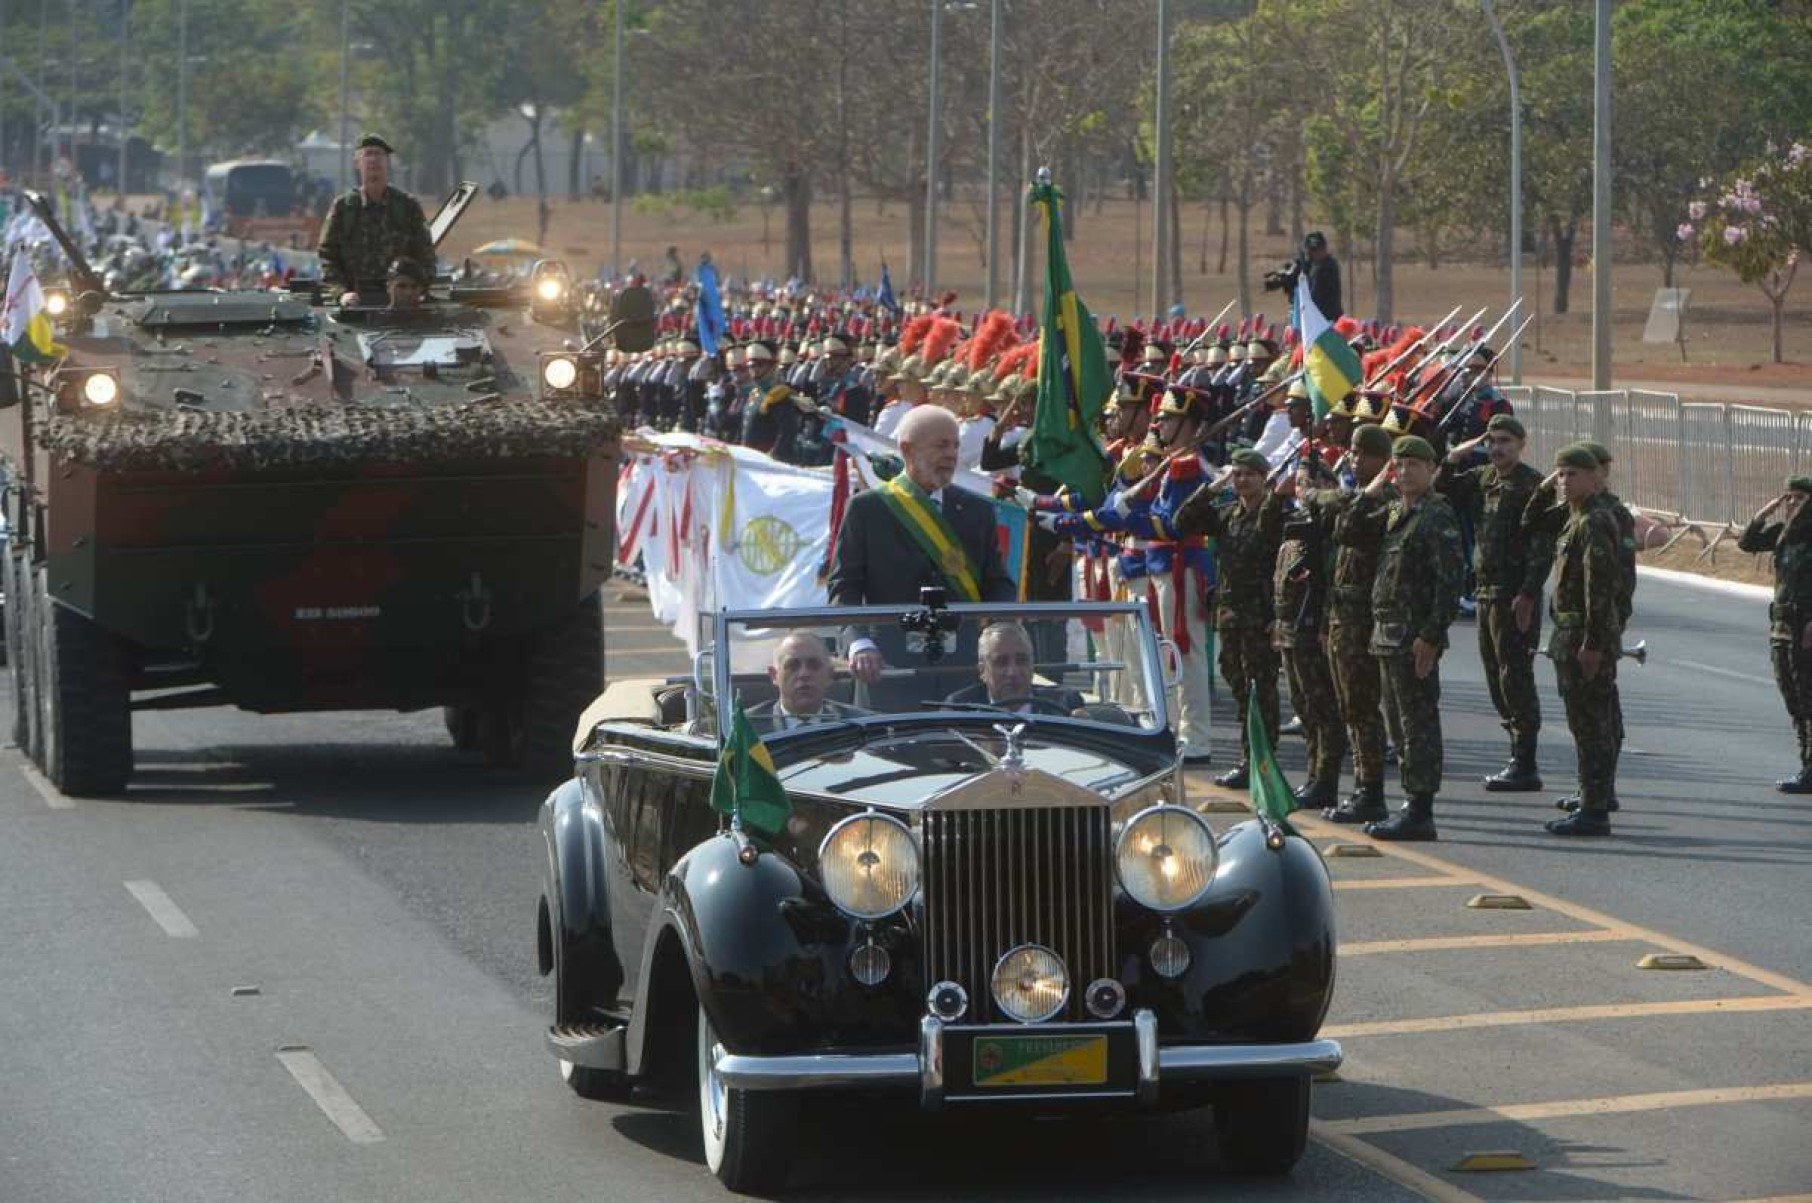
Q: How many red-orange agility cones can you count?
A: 0